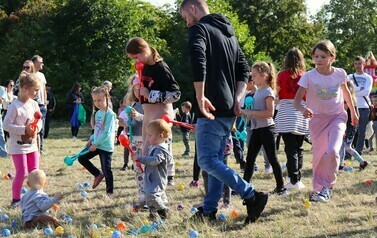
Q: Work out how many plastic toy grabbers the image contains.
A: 8